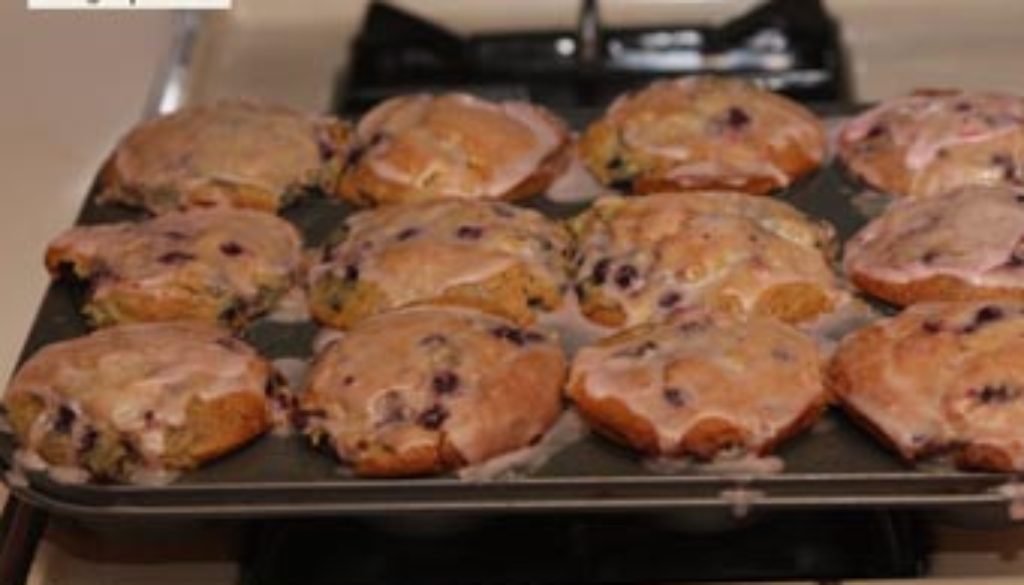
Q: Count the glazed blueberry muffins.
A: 12